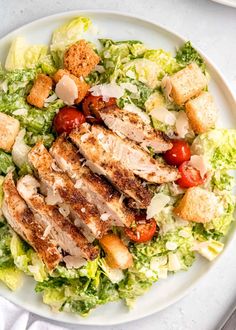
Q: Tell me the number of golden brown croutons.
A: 8